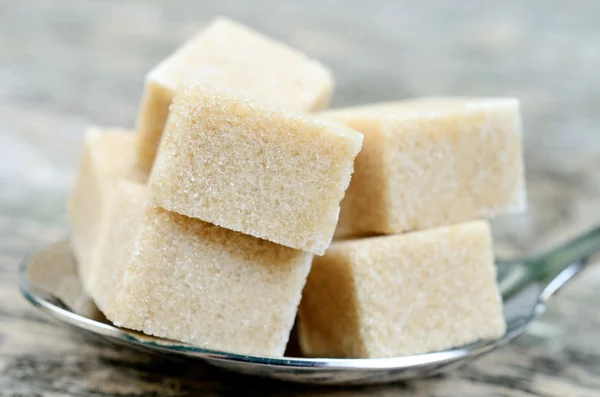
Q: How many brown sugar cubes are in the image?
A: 6